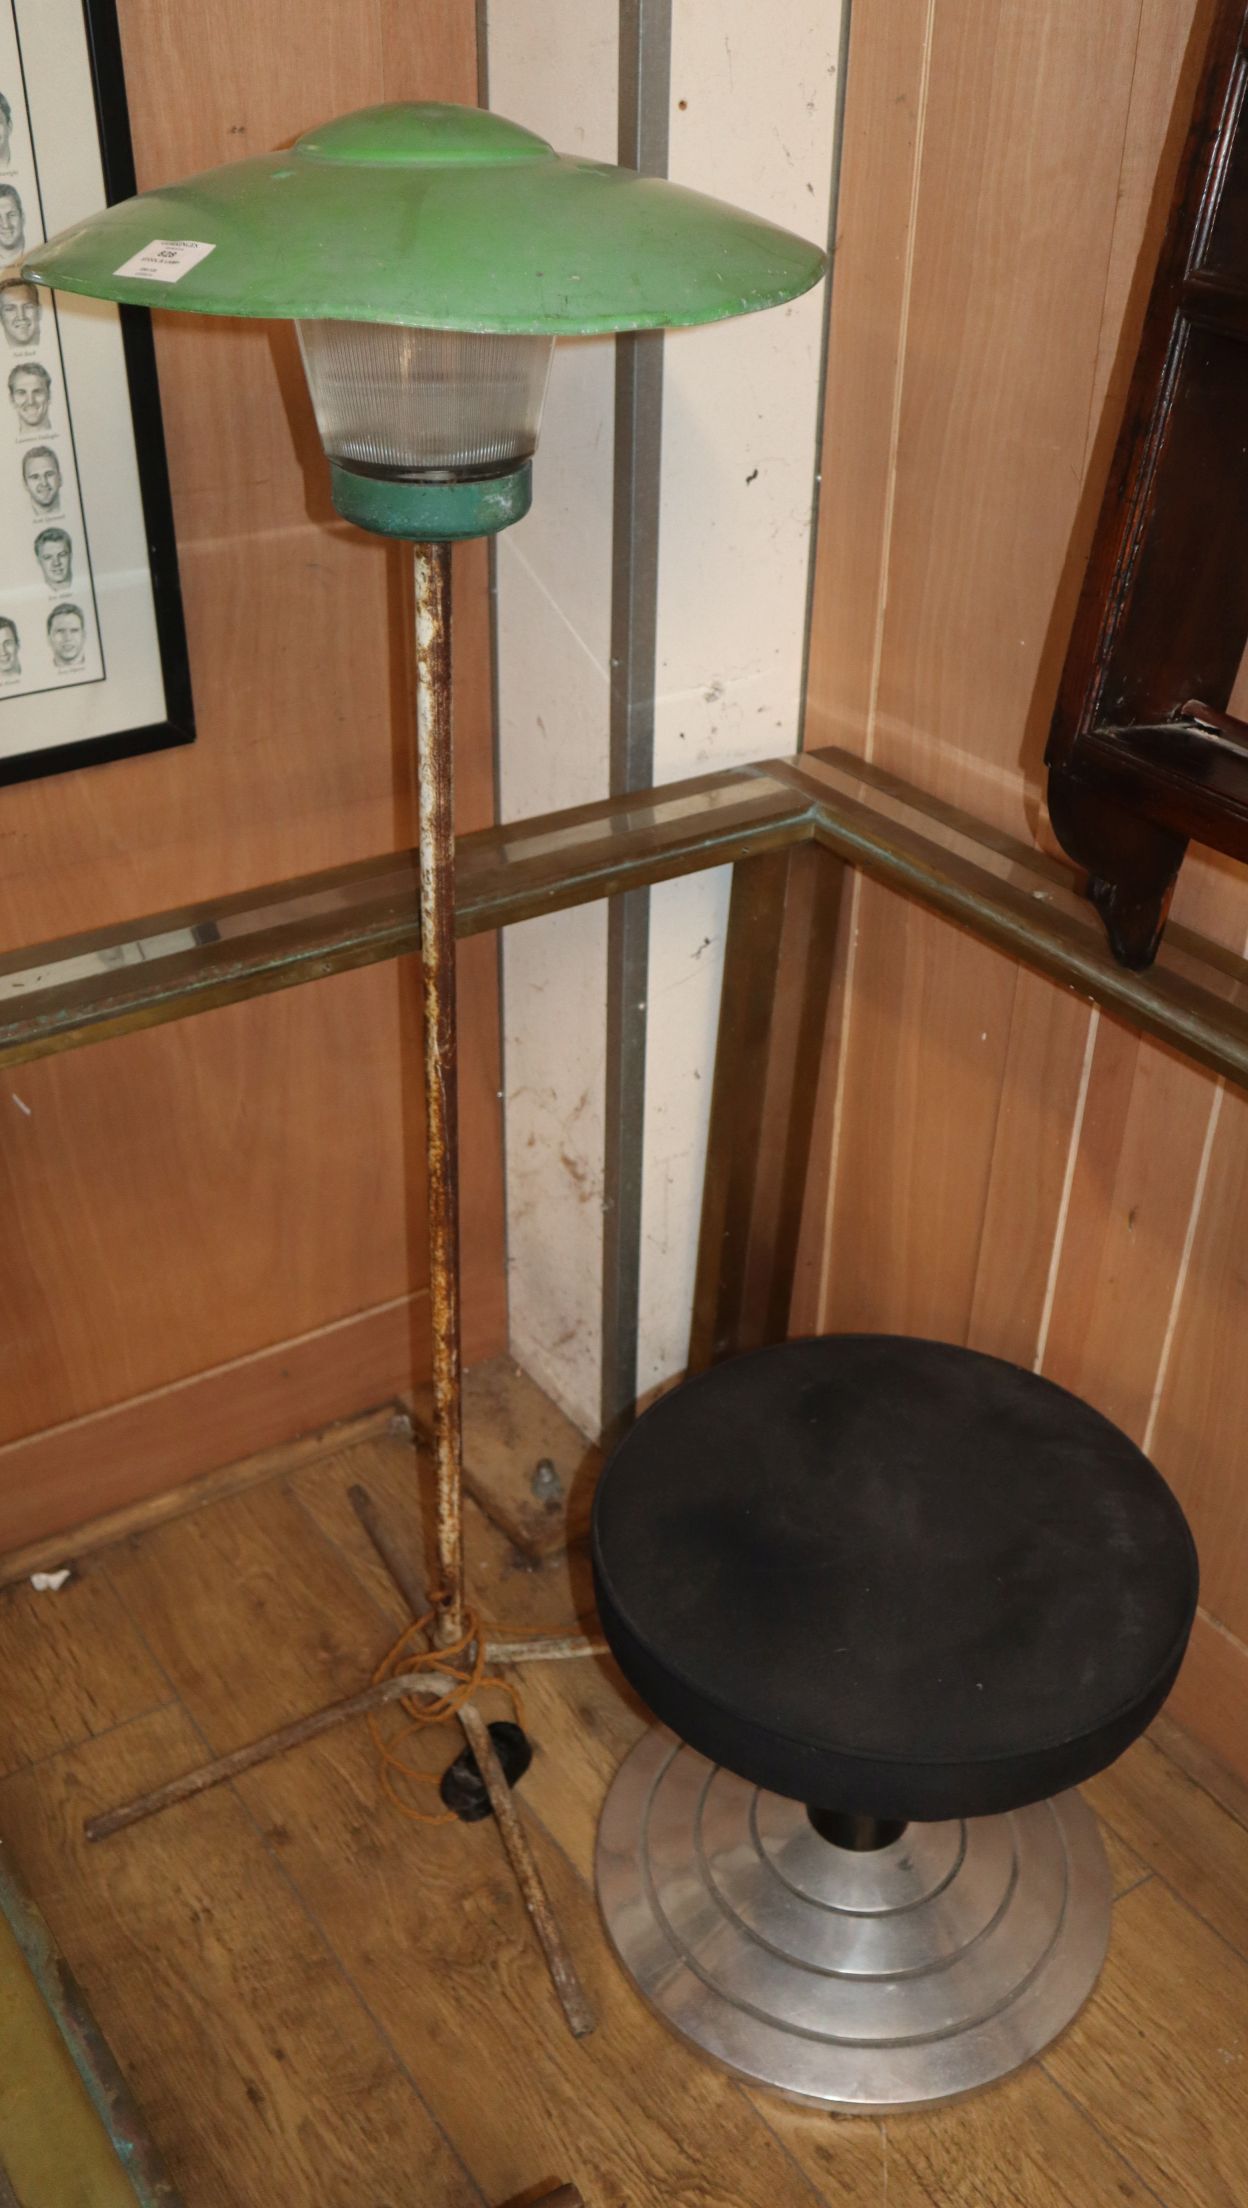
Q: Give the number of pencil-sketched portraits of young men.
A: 8